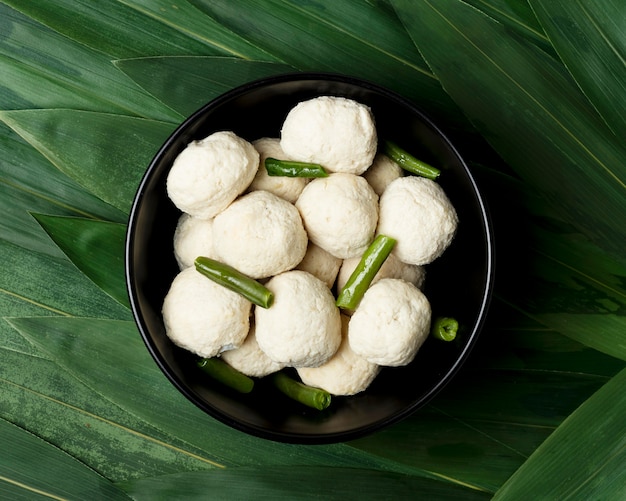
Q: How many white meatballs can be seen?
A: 15